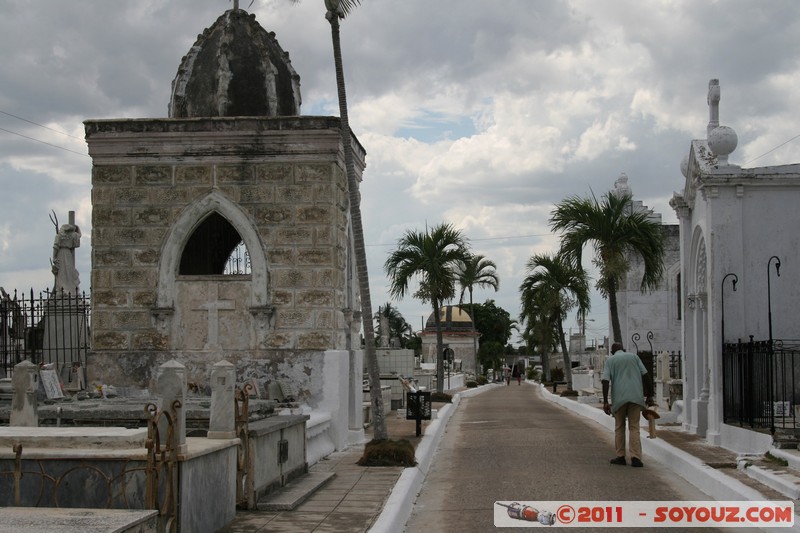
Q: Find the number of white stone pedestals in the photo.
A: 3